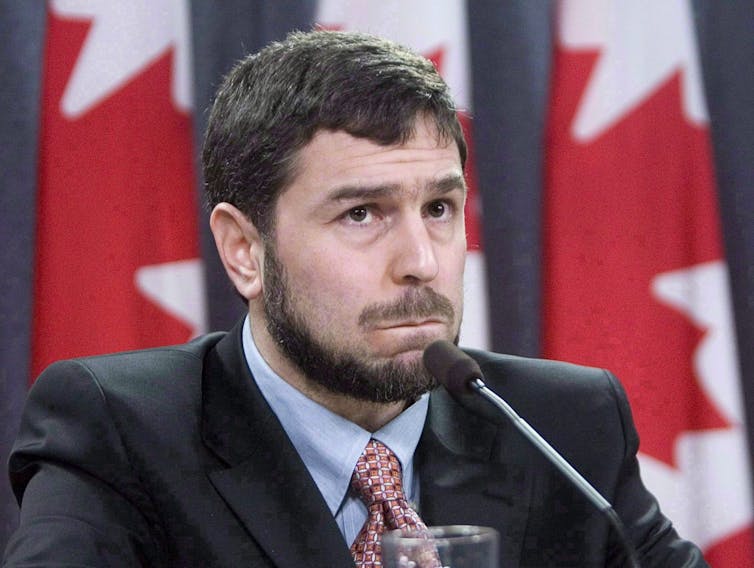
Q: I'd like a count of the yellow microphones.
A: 0